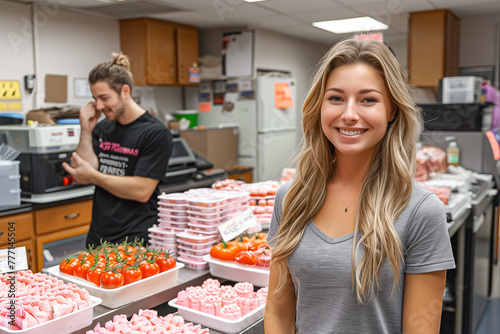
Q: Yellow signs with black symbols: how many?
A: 1